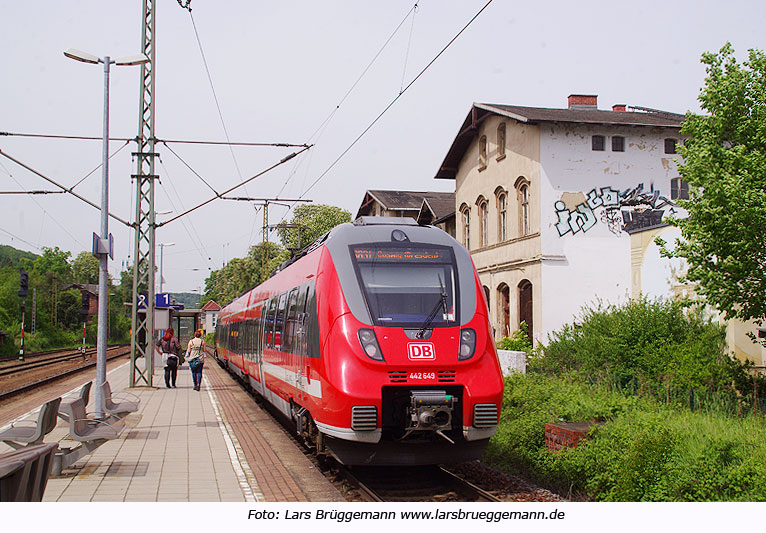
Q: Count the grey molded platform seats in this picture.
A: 4